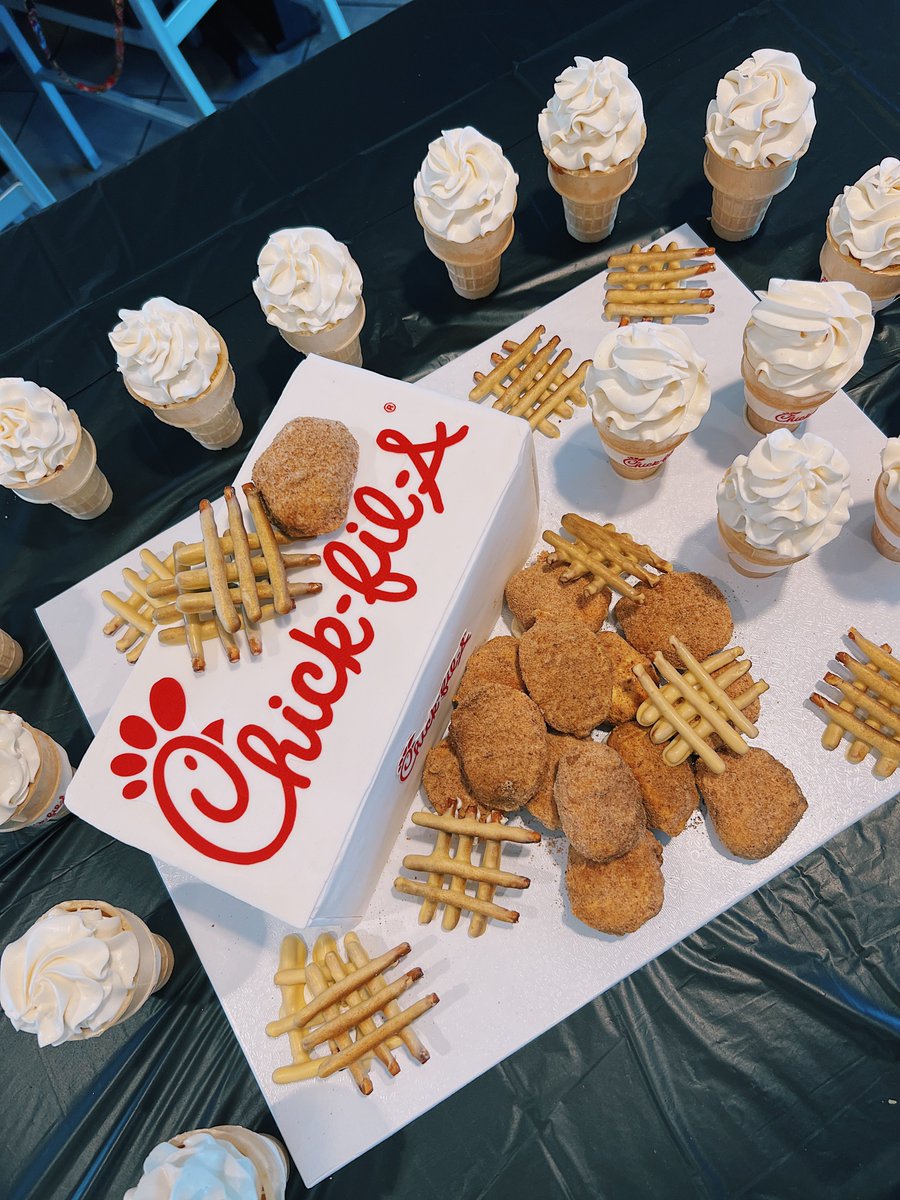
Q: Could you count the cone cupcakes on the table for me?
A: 15